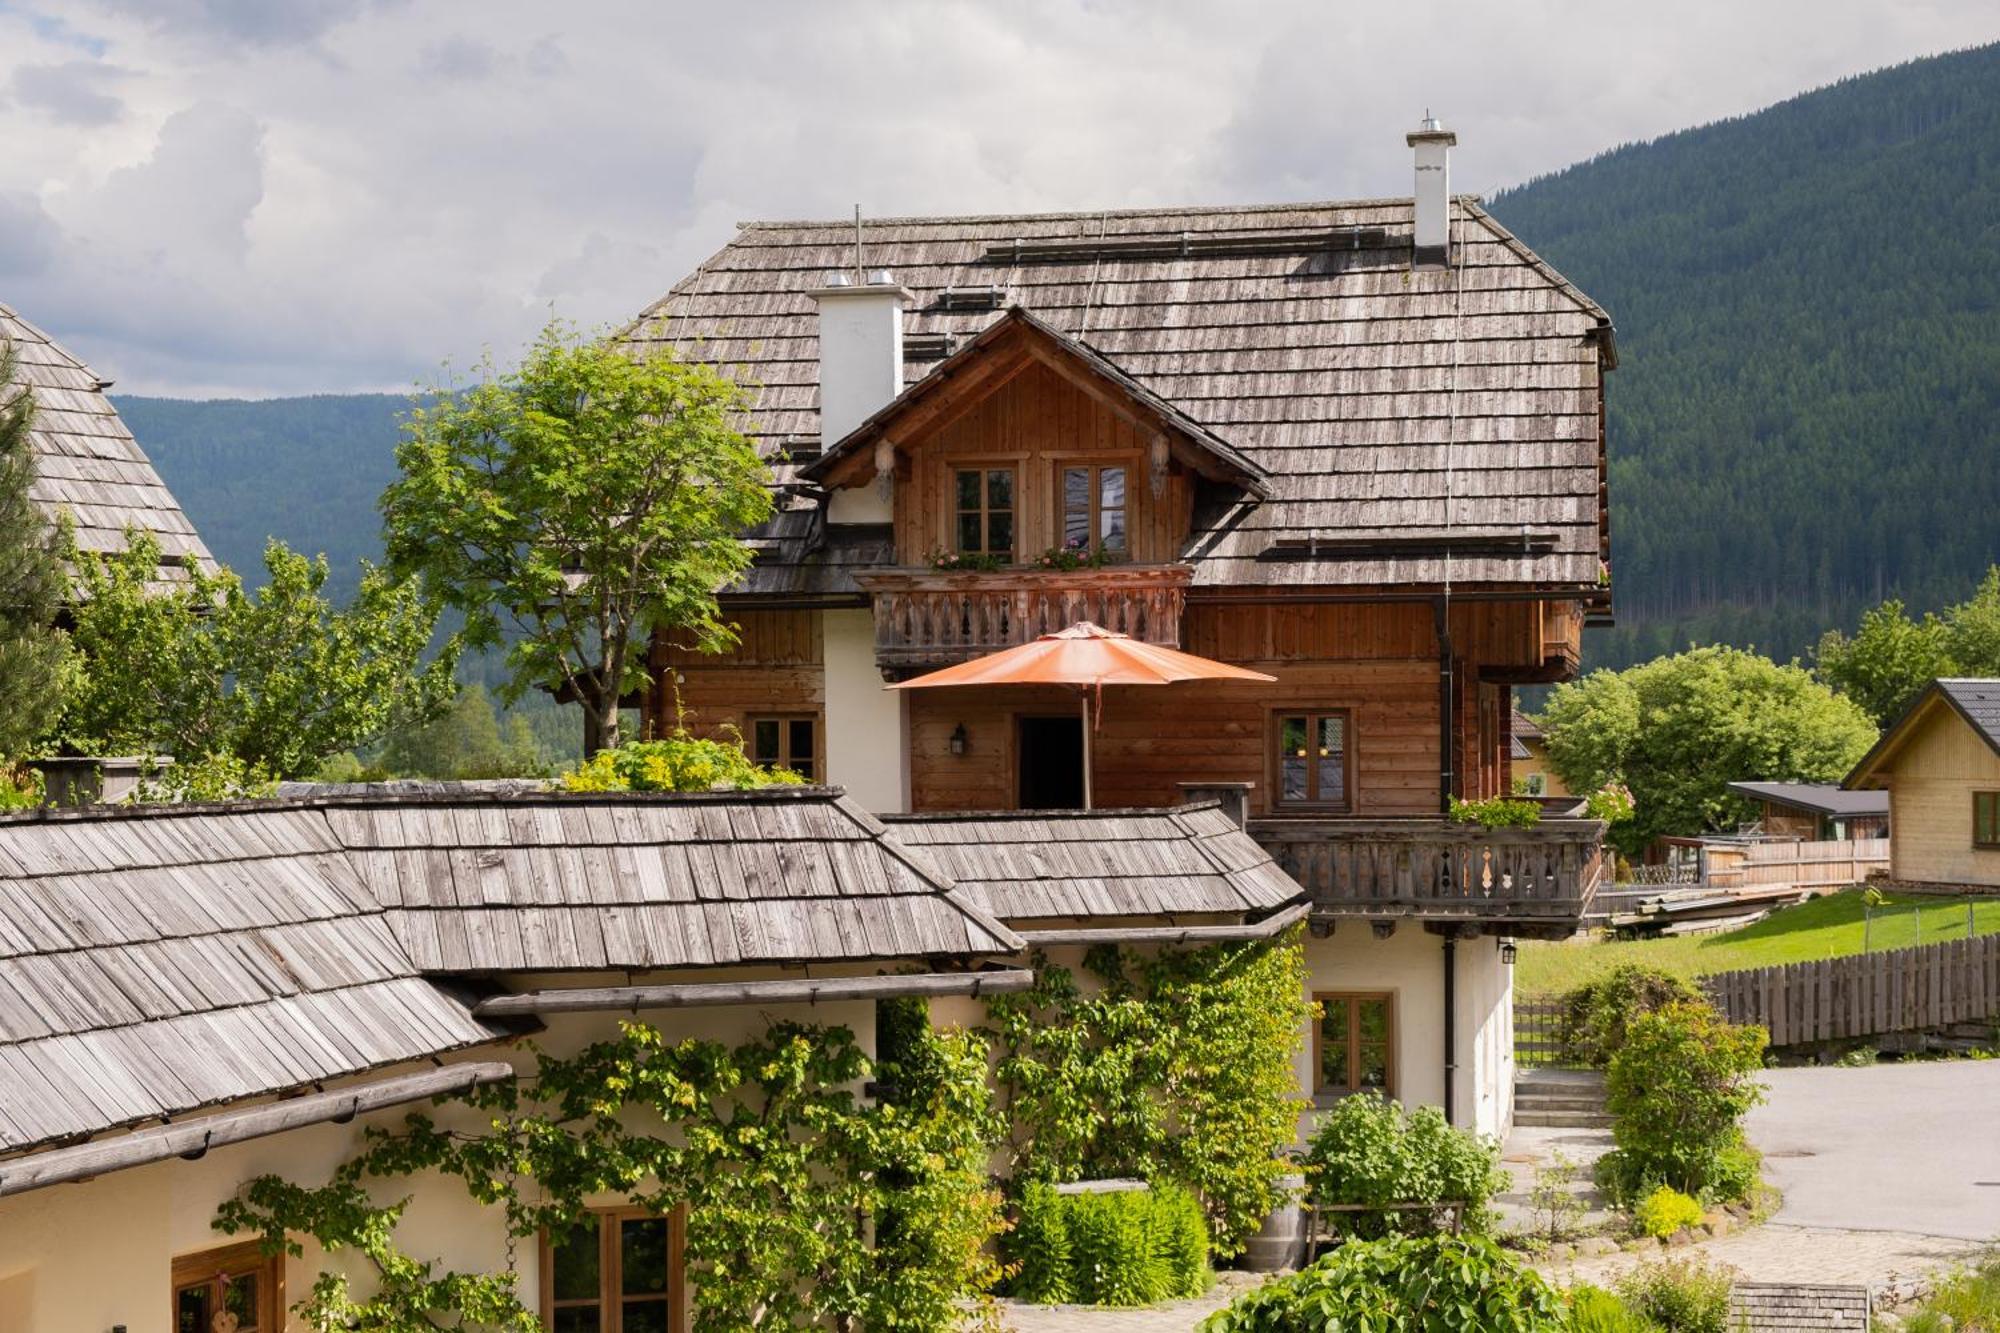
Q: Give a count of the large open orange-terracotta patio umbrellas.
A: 1